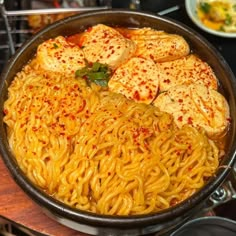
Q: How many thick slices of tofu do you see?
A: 6